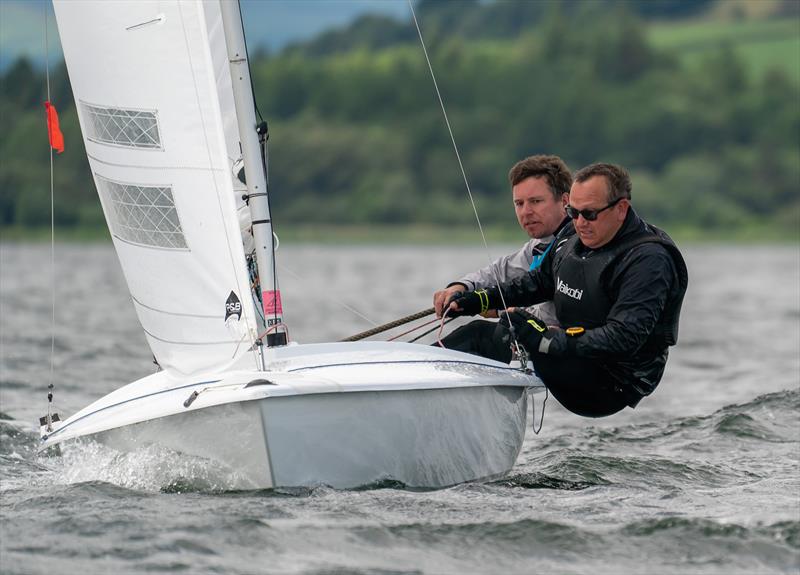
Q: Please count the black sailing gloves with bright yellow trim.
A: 2